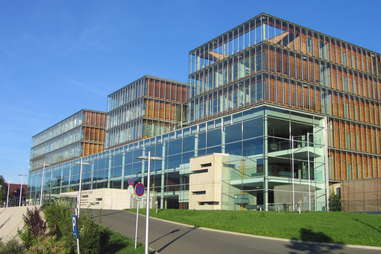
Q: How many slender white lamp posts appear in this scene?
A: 5